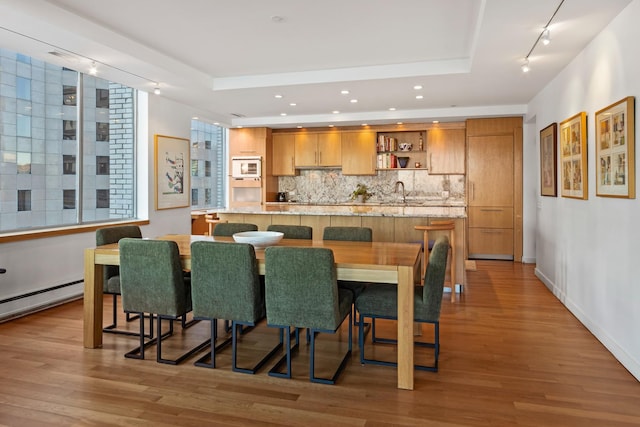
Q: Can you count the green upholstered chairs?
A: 8